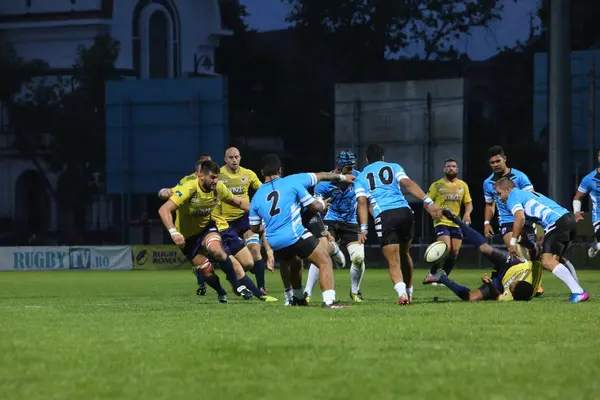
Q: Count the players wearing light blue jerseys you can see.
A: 6